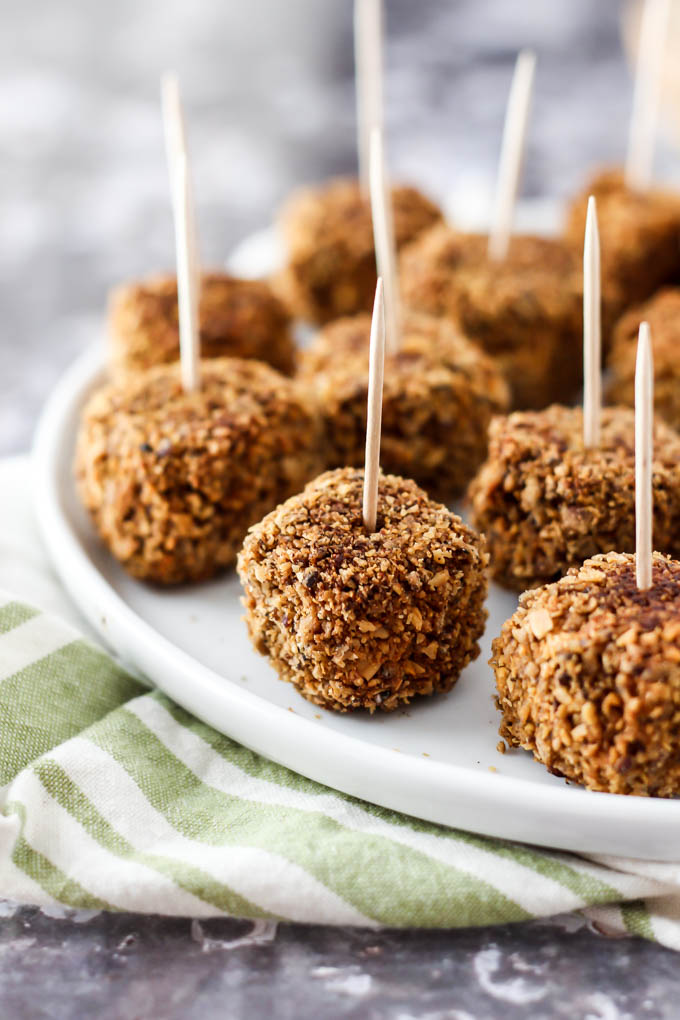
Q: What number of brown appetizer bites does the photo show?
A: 10